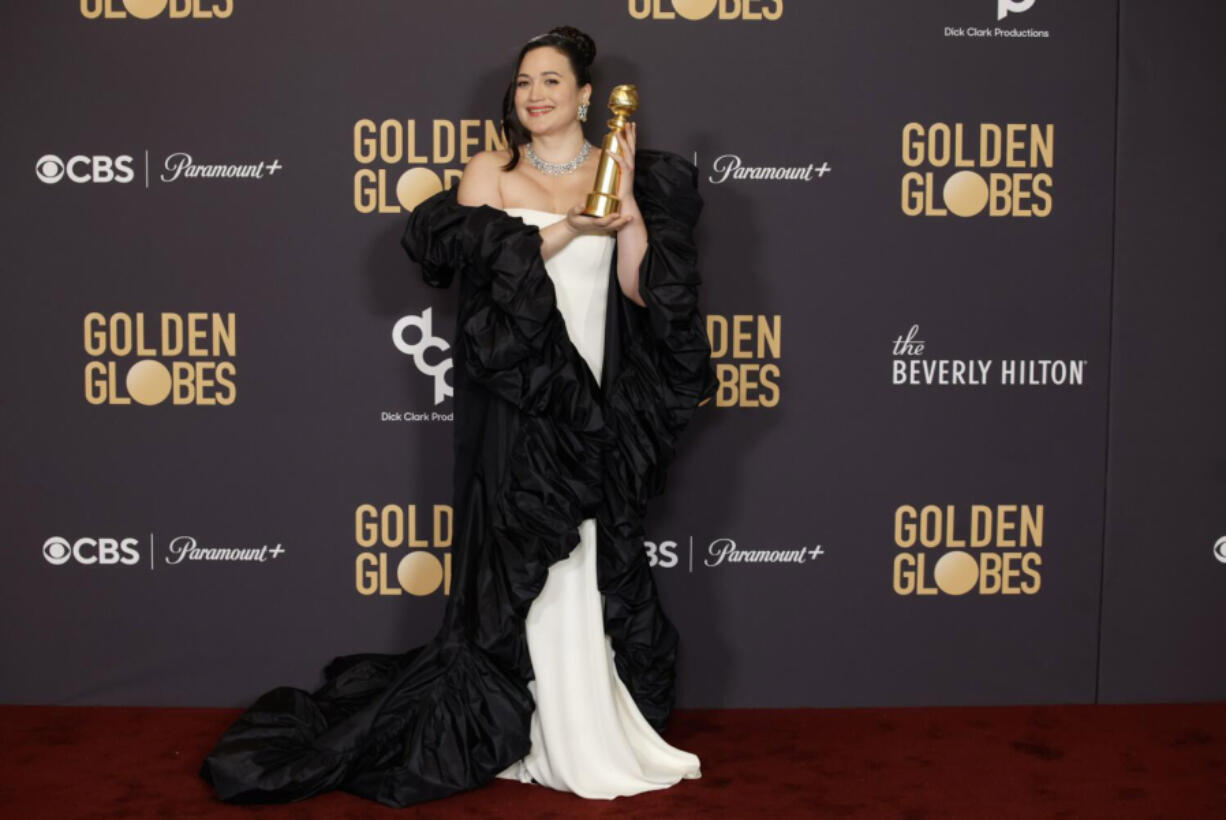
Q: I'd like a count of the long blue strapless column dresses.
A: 0